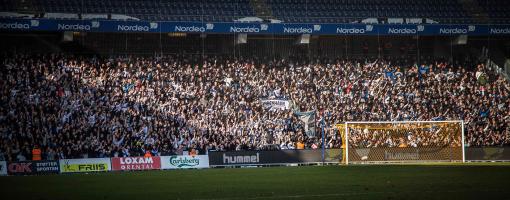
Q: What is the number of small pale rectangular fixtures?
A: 4